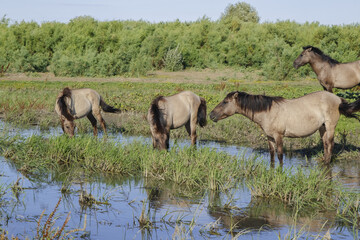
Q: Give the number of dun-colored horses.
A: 4